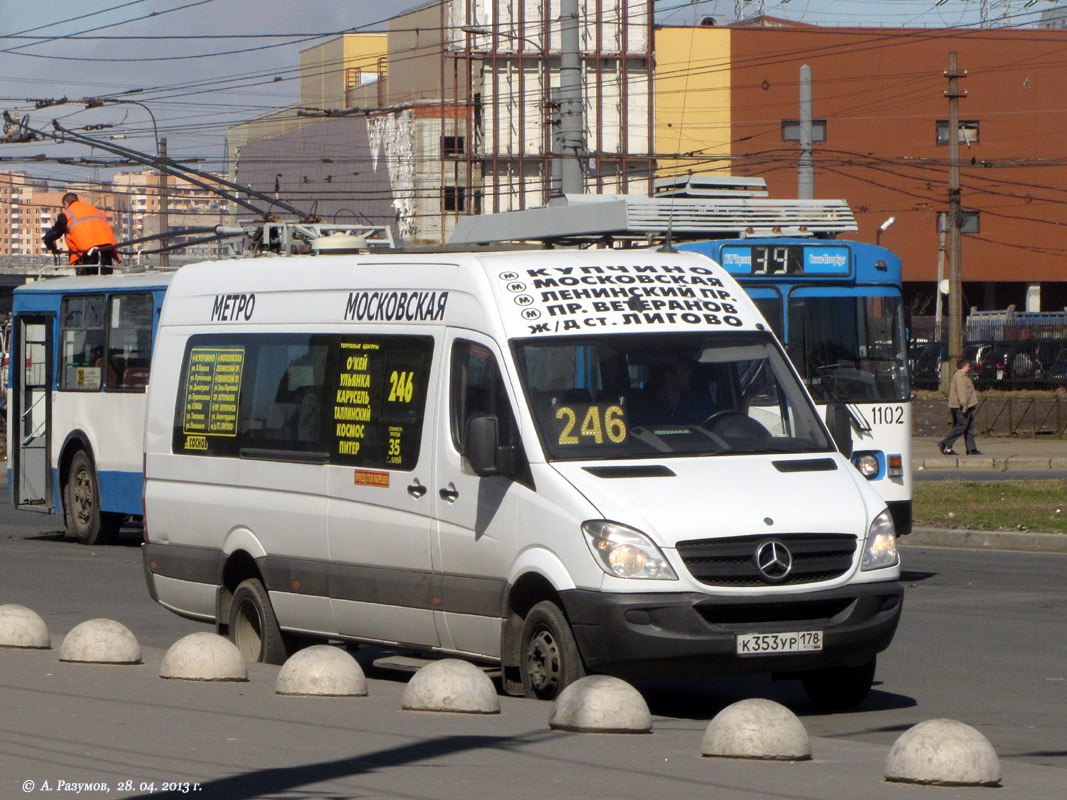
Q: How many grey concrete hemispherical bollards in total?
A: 8